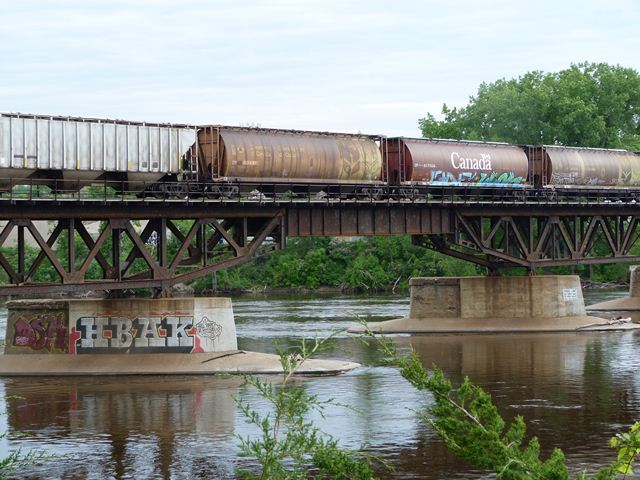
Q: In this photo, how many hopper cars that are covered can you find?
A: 4